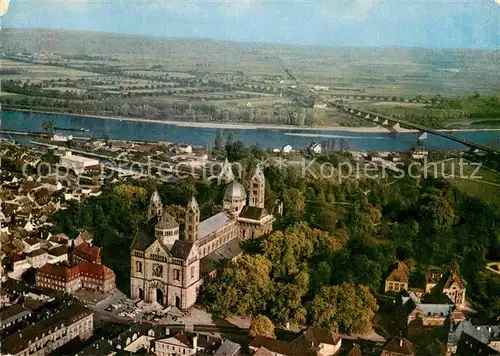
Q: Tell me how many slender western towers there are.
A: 2